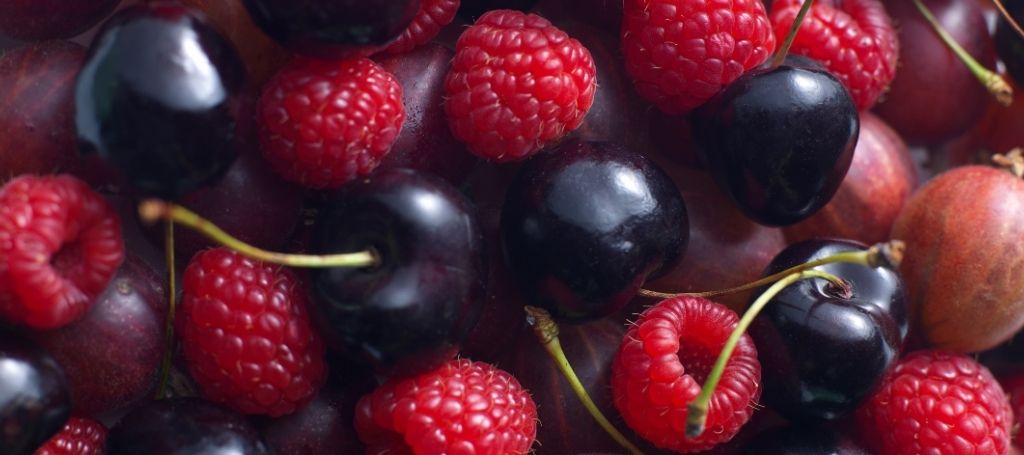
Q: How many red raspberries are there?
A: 11